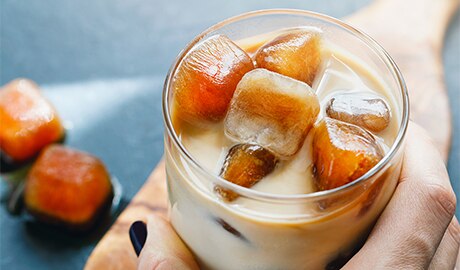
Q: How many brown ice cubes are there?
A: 8